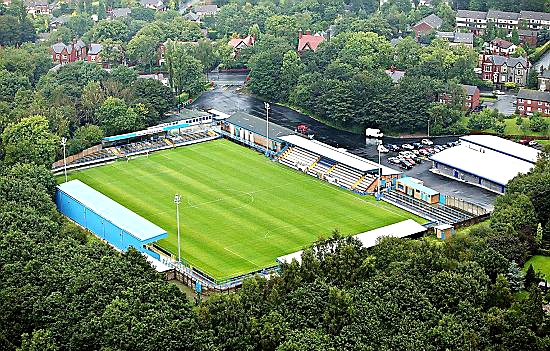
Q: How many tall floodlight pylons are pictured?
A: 4